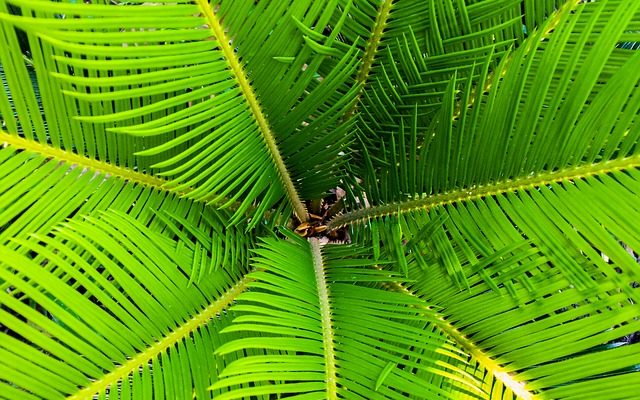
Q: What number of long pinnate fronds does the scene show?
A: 8